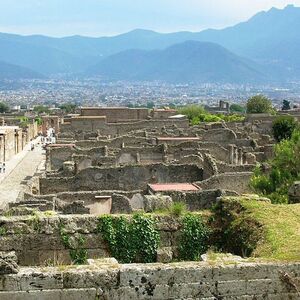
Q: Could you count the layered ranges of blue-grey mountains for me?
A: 2